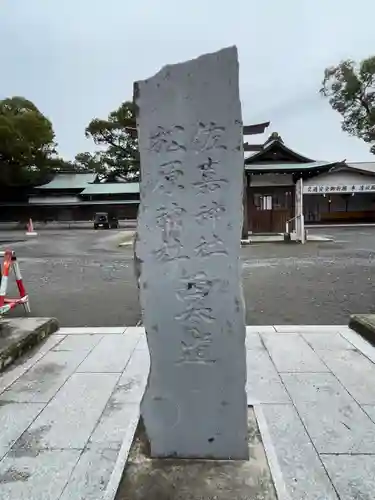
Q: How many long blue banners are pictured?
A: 0